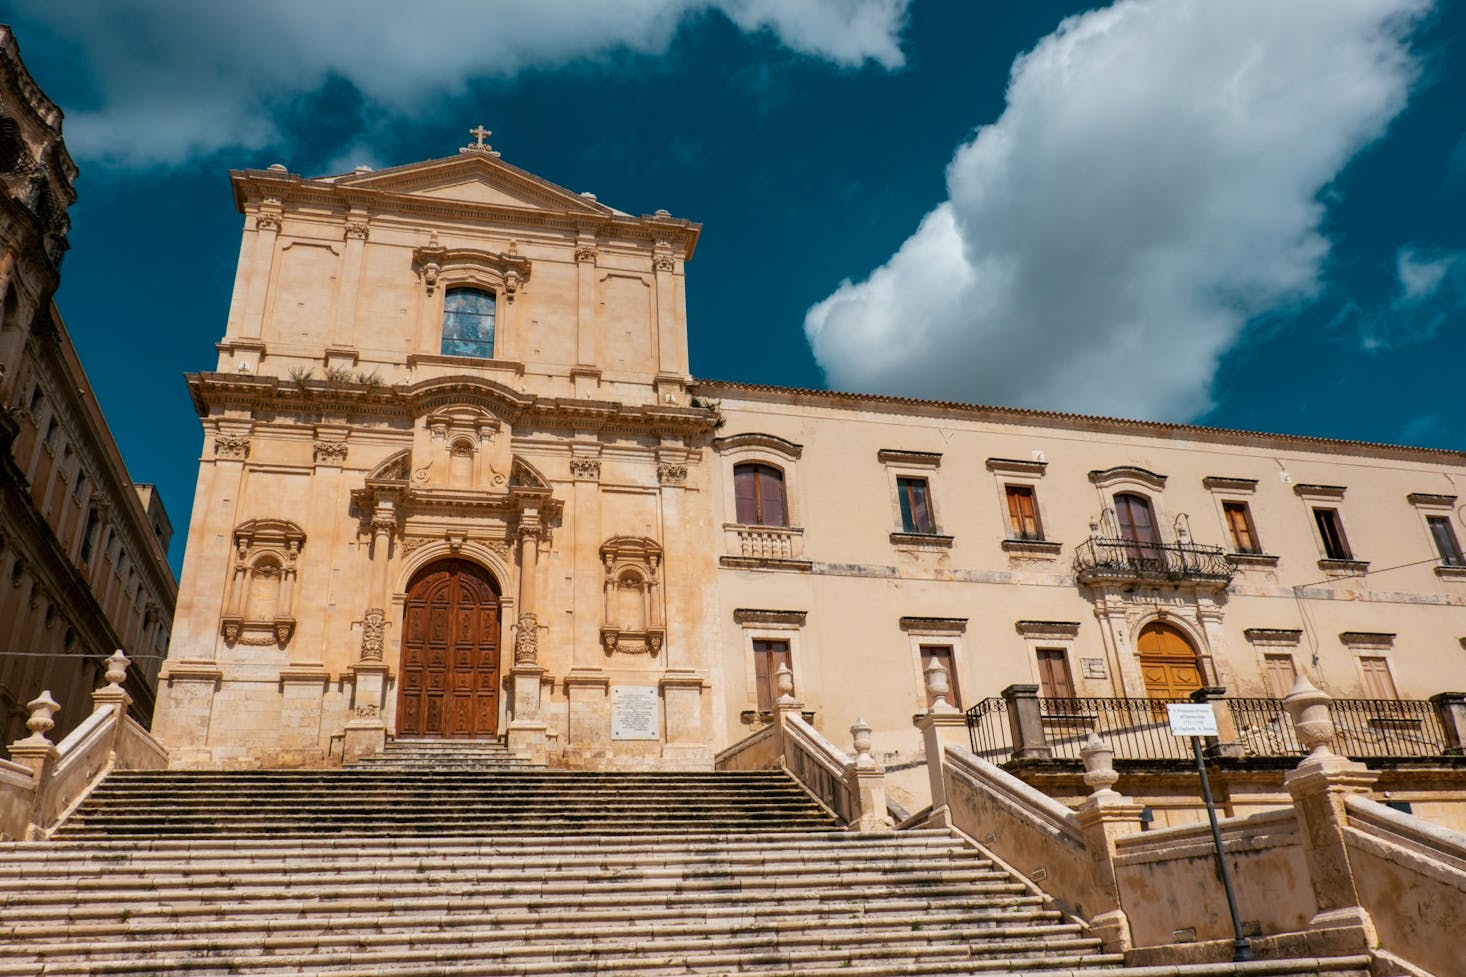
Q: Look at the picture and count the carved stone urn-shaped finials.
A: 7